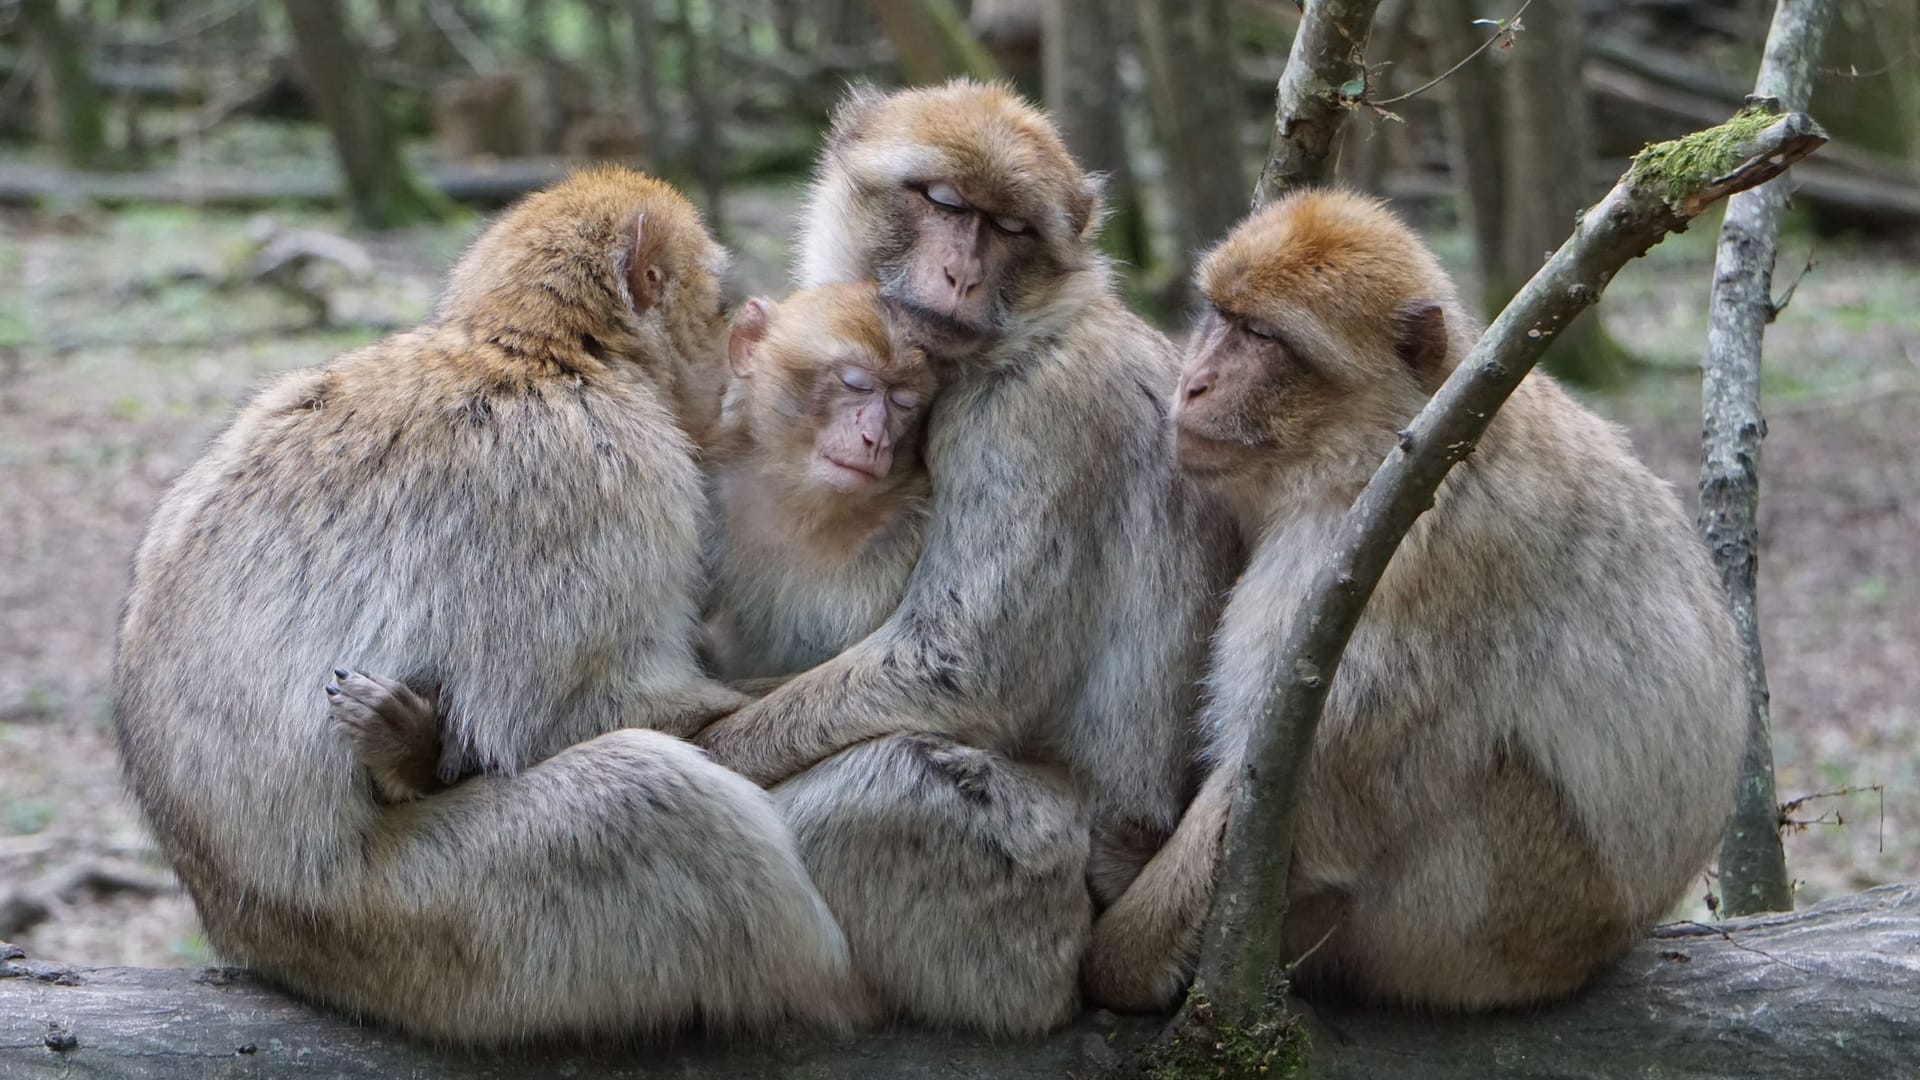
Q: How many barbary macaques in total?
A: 4